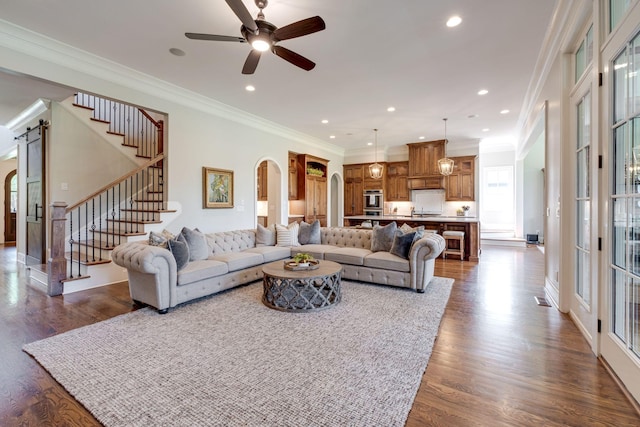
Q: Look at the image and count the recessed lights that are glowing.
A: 10